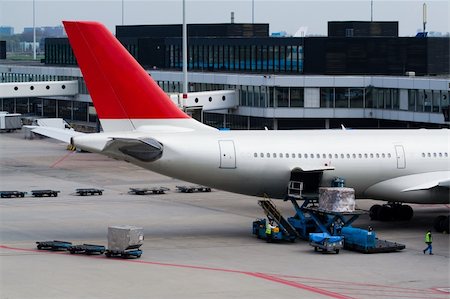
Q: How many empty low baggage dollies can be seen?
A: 7